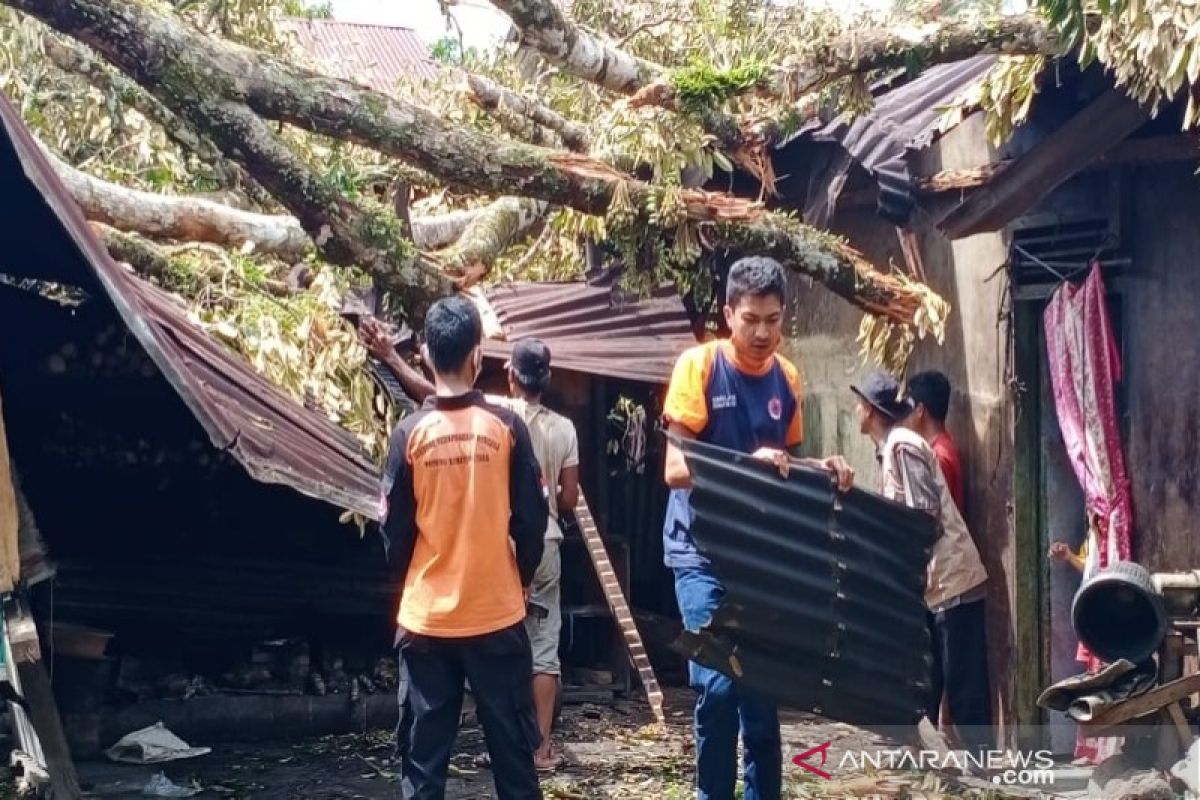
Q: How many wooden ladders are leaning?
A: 1